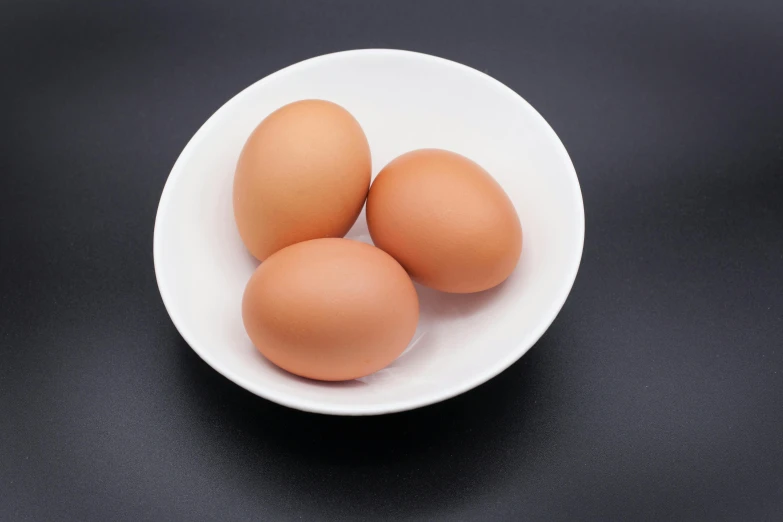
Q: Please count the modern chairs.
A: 0